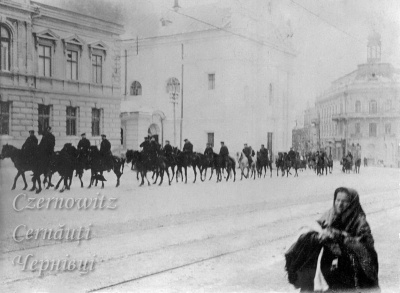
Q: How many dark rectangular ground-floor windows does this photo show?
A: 4